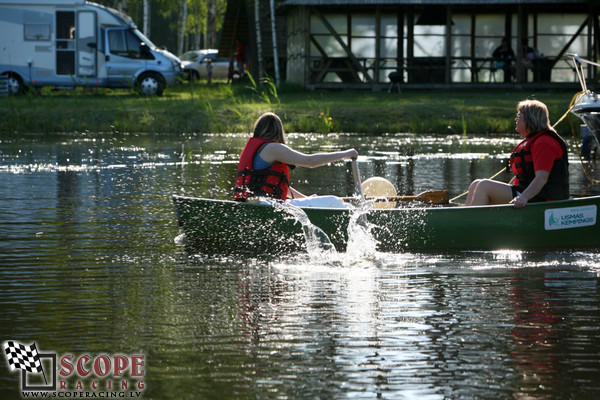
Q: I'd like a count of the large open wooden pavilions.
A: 1